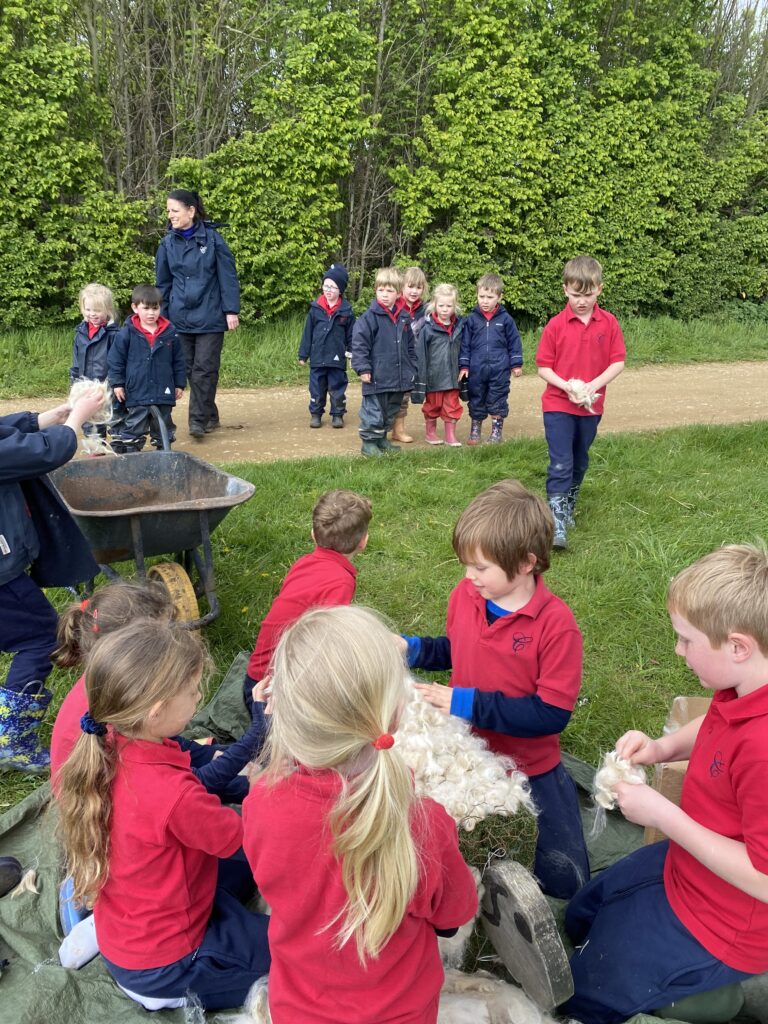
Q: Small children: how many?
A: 15